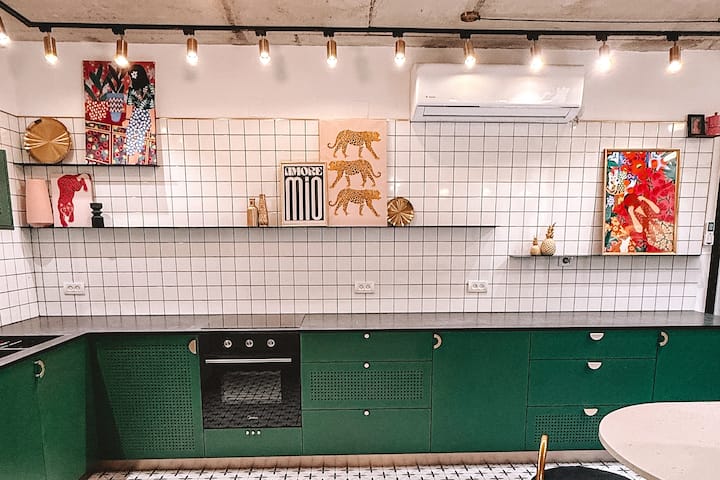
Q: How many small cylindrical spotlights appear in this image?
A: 11